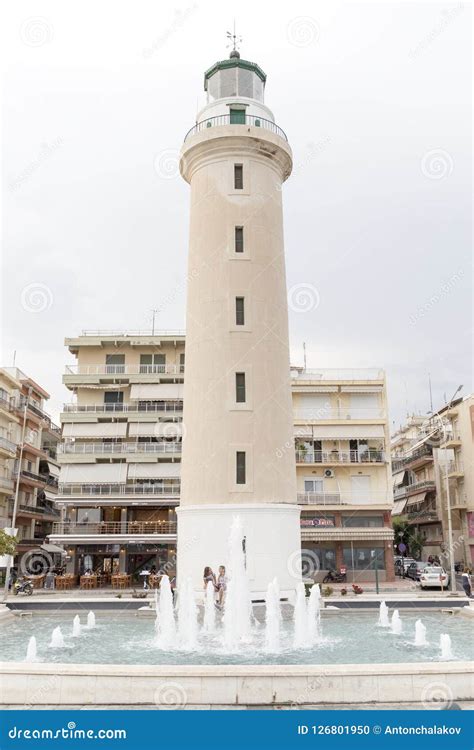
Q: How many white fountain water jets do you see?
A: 15